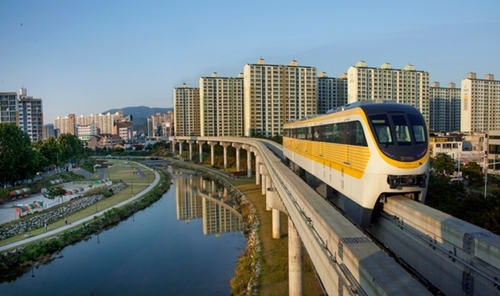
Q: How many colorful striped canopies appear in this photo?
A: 5